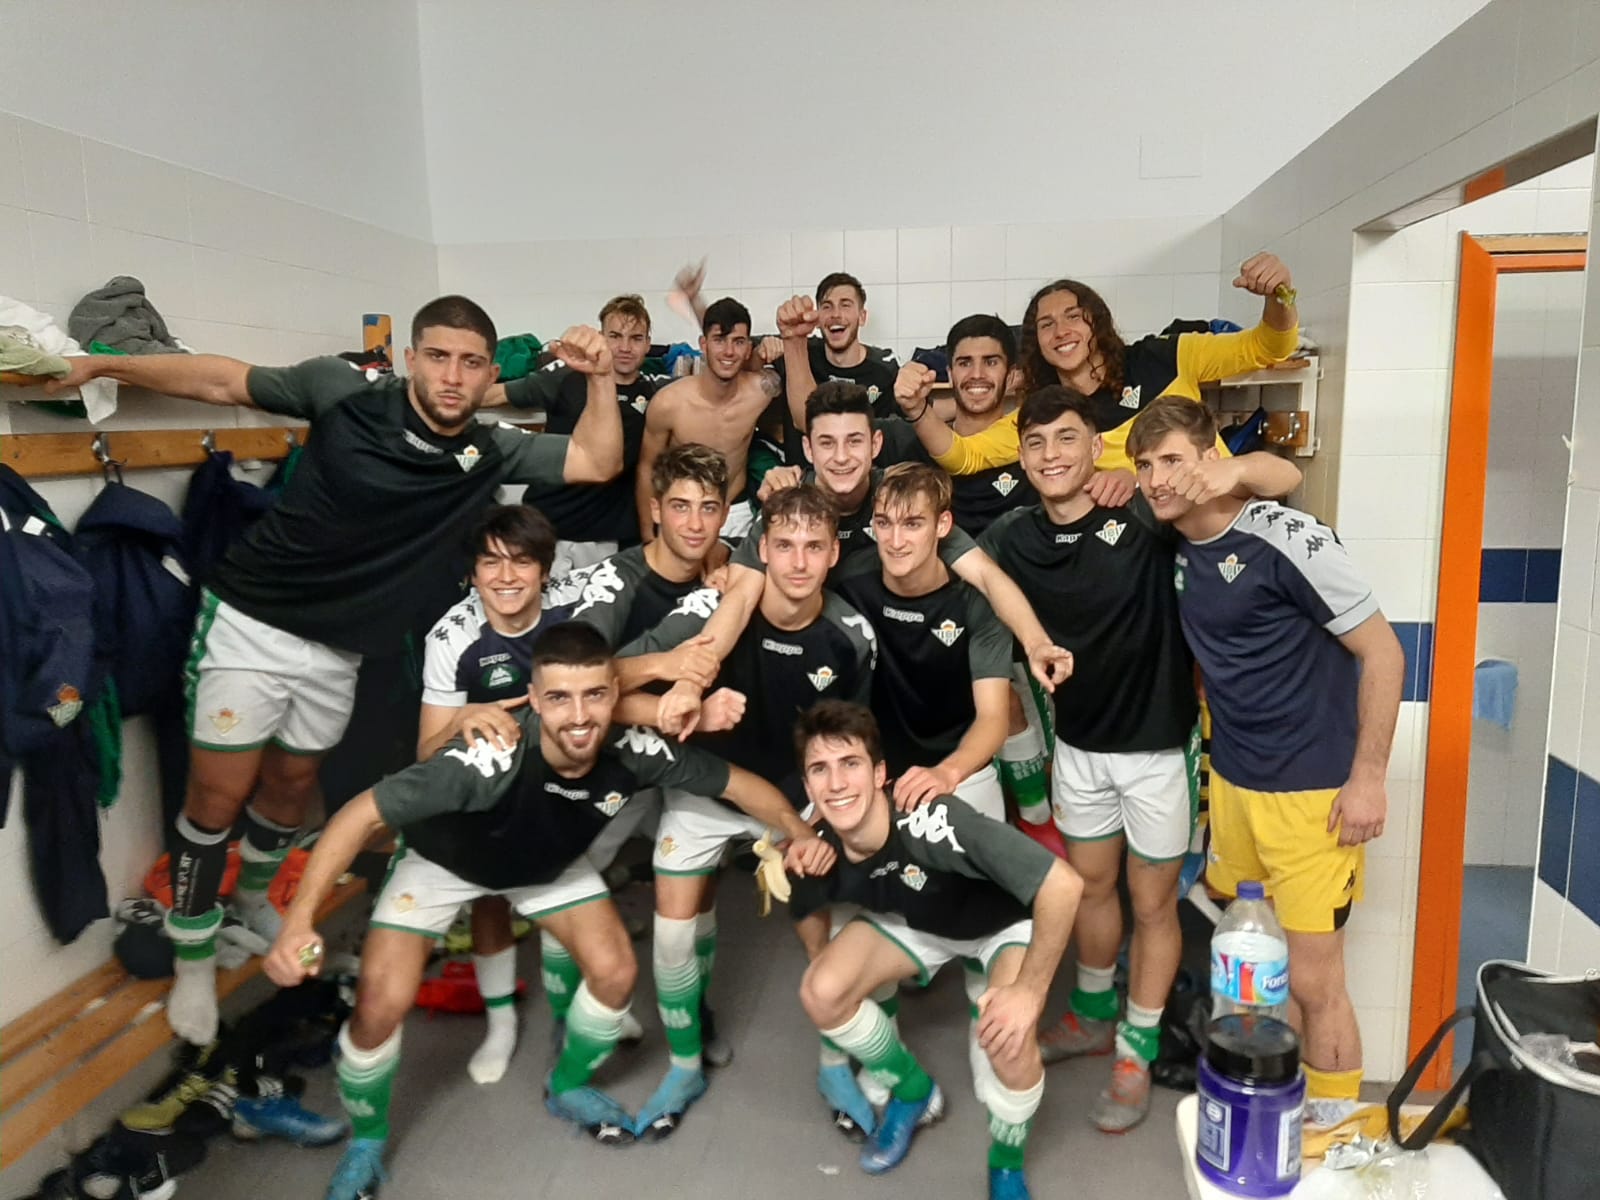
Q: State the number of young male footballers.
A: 15